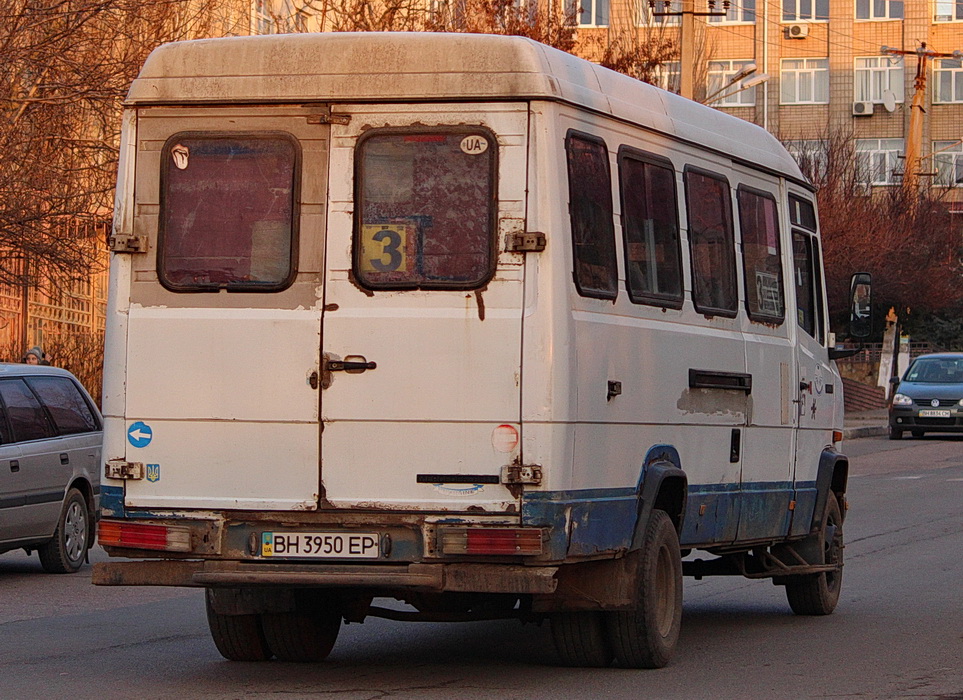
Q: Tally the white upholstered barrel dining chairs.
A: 0